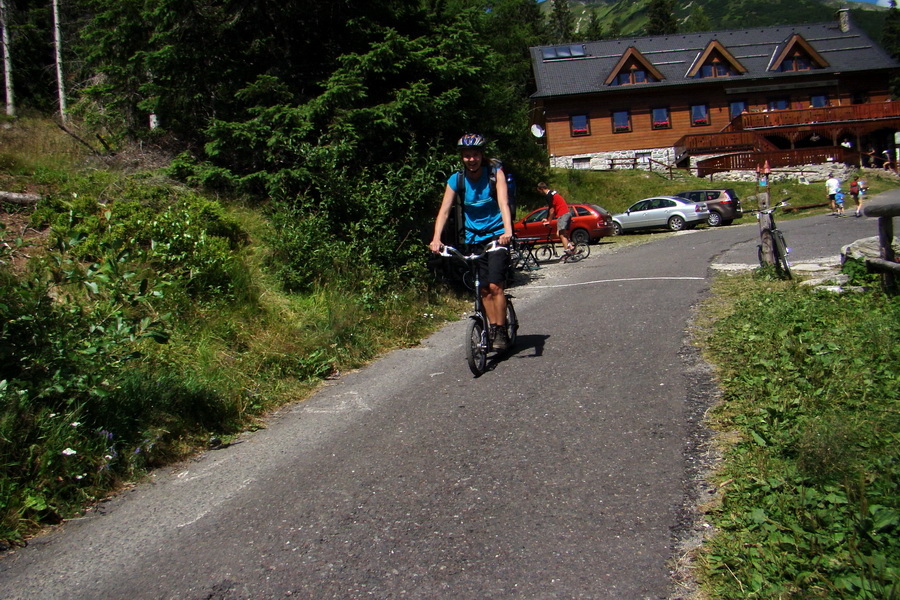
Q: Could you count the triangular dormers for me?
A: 3